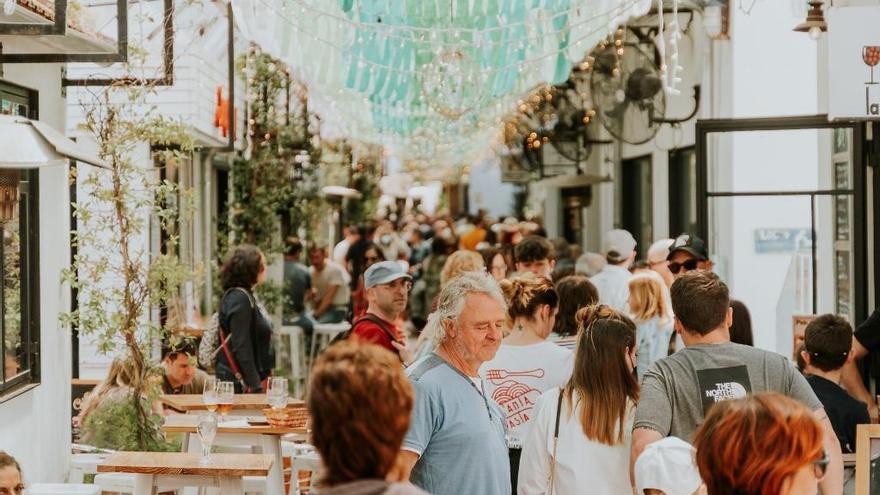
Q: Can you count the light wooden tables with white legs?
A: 3